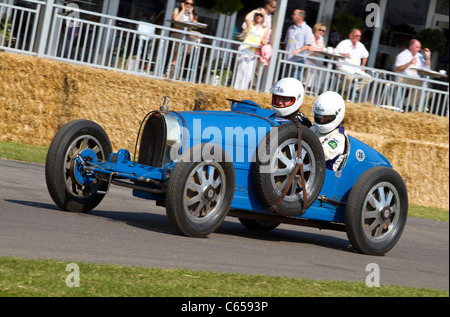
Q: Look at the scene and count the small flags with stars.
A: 0